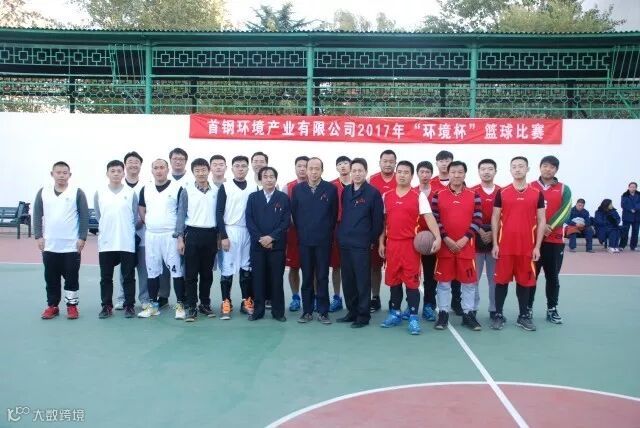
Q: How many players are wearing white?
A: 9